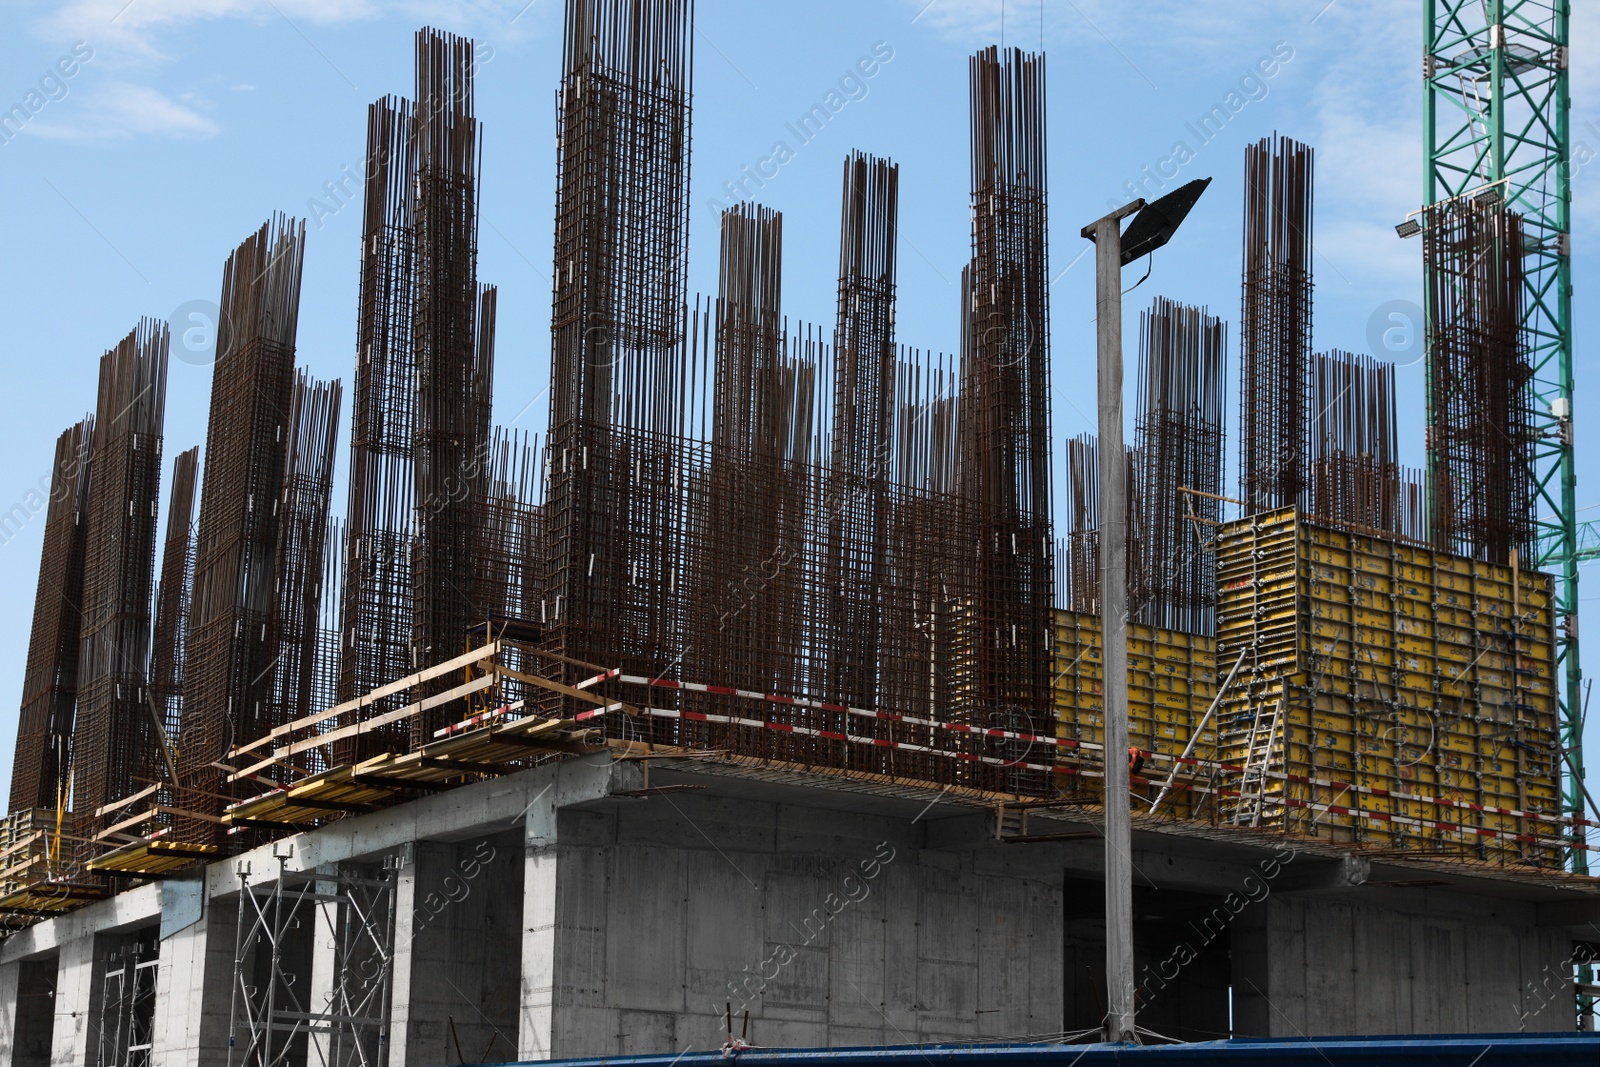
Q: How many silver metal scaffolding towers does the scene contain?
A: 2